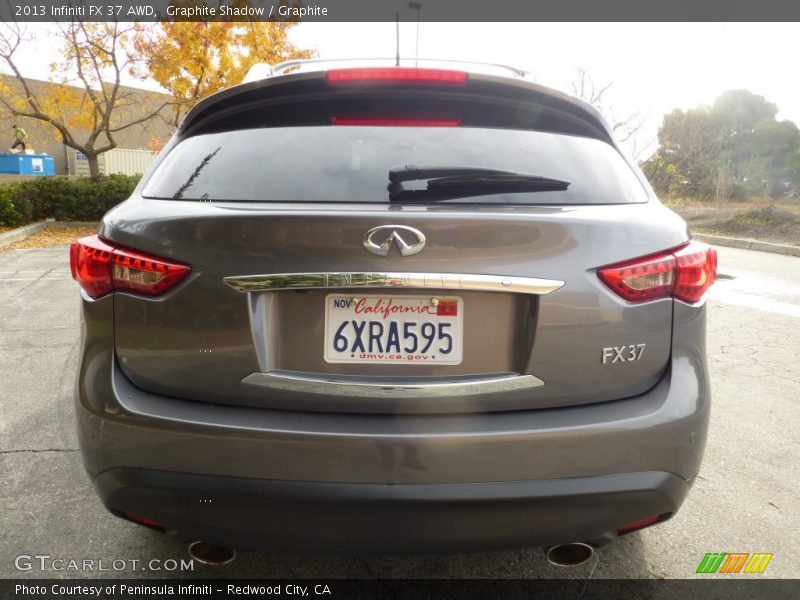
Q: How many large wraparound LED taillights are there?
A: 2